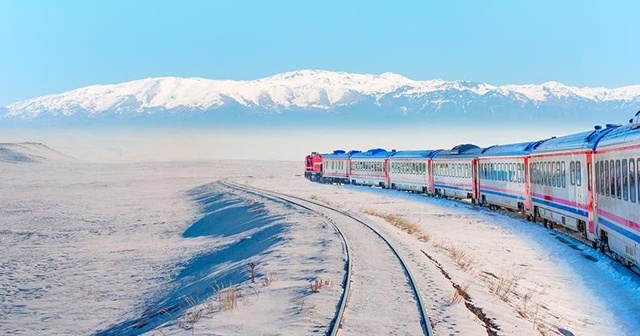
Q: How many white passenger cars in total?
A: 7